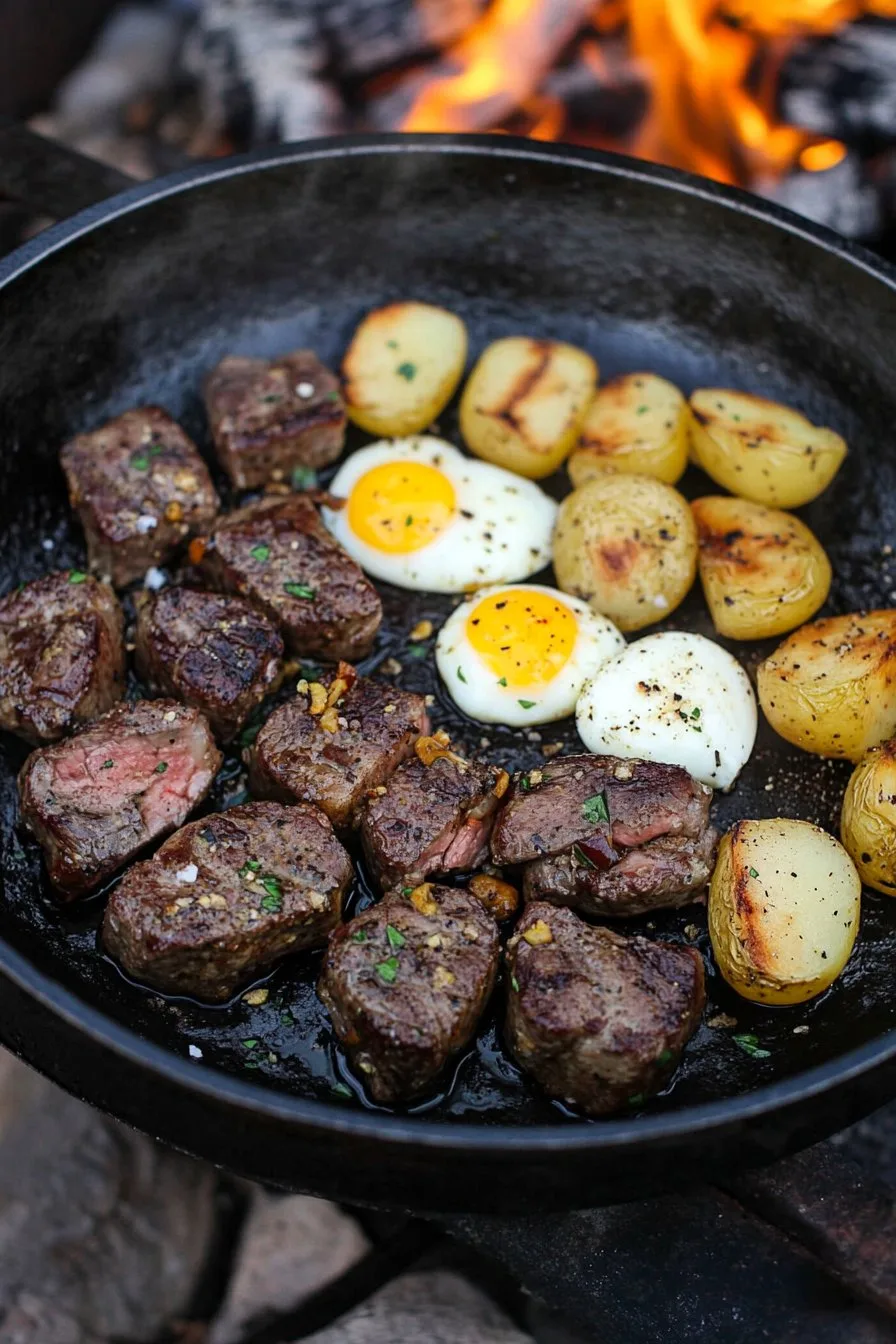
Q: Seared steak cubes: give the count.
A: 12